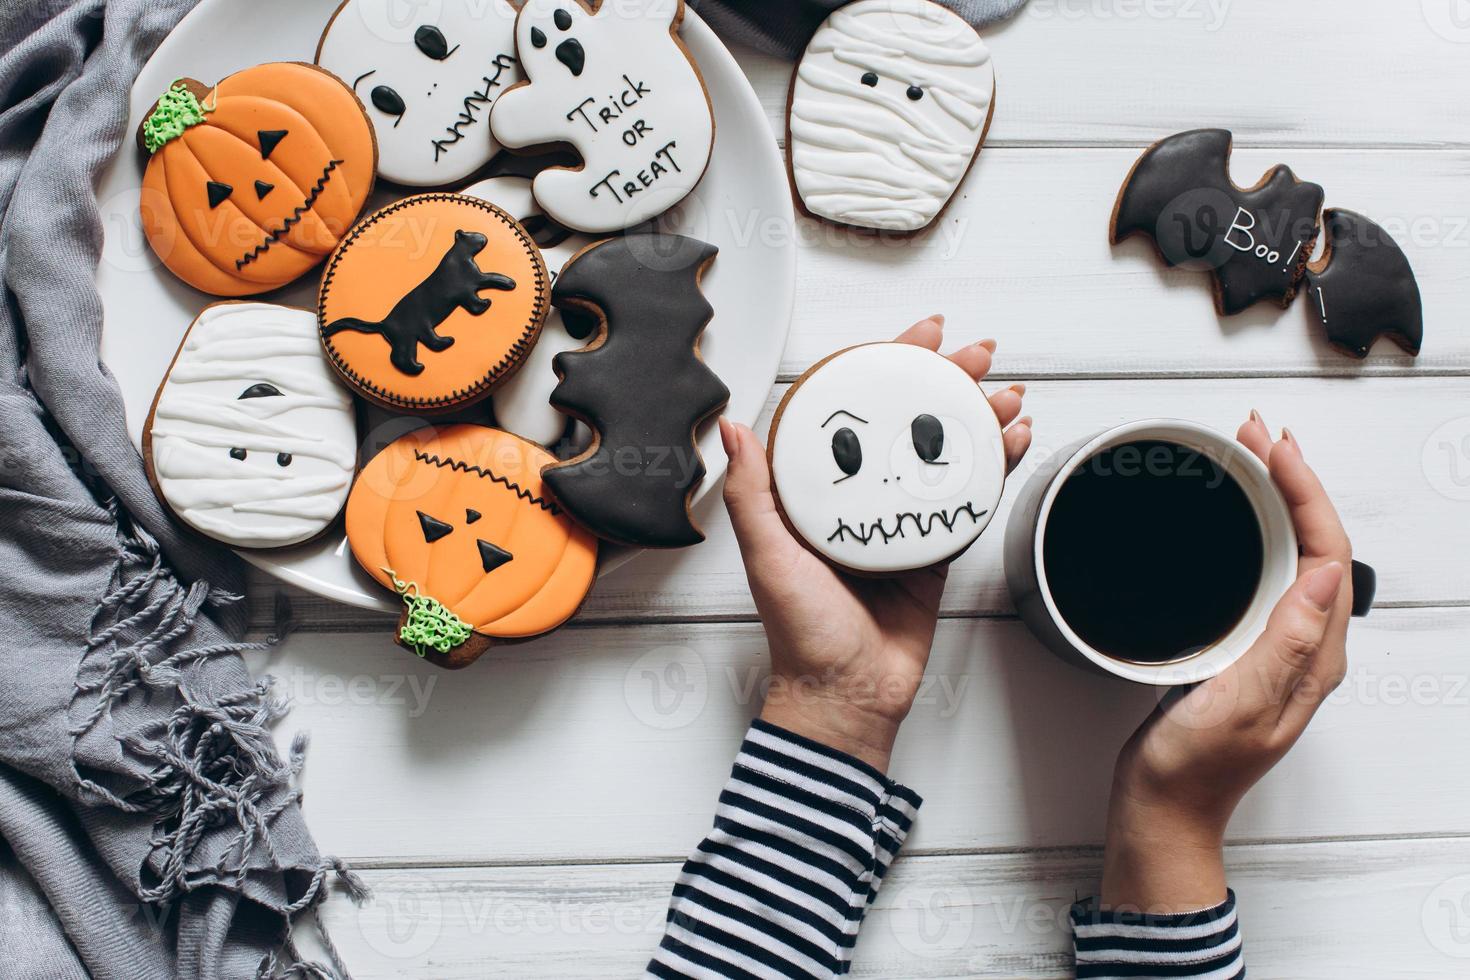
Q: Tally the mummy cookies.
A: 2